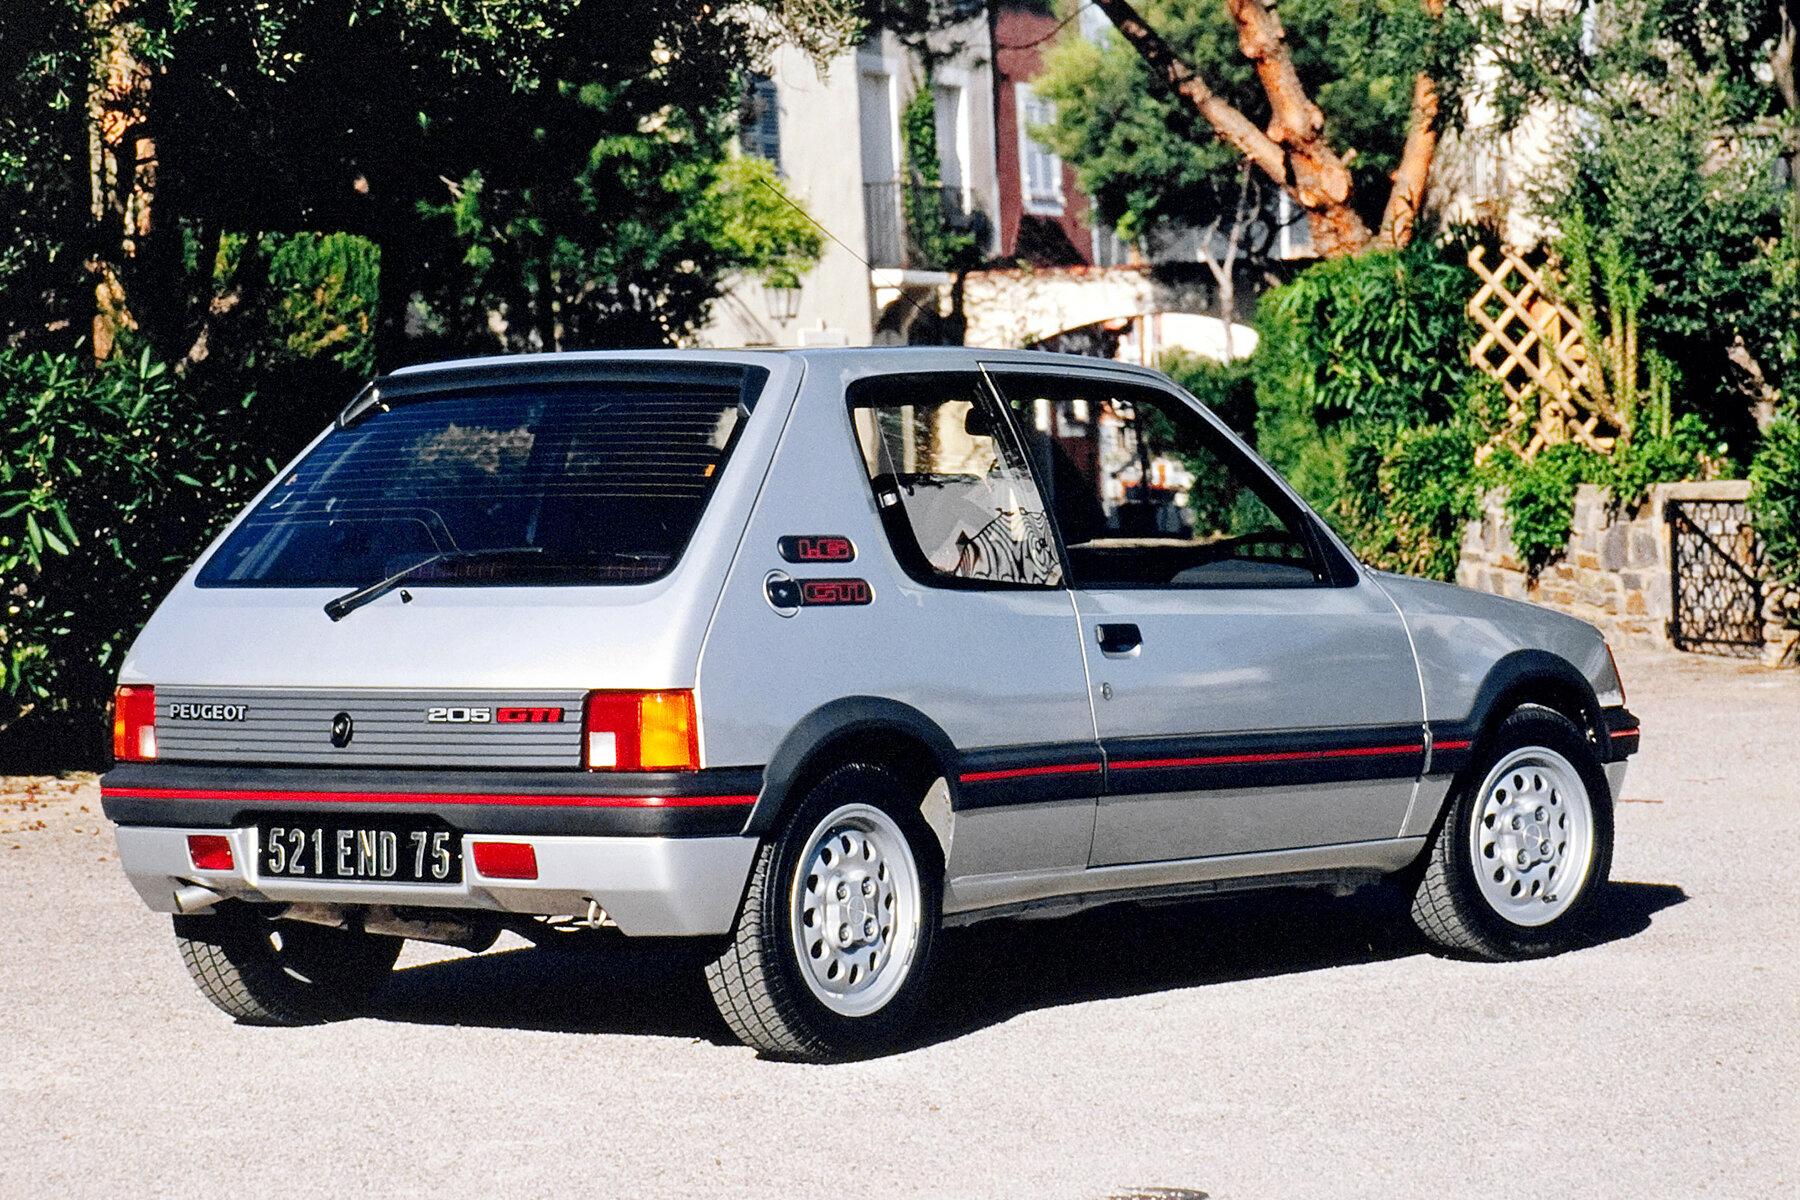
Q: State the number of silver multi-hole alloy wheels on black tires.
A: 2